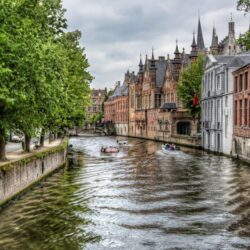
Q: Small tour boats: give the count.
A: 3